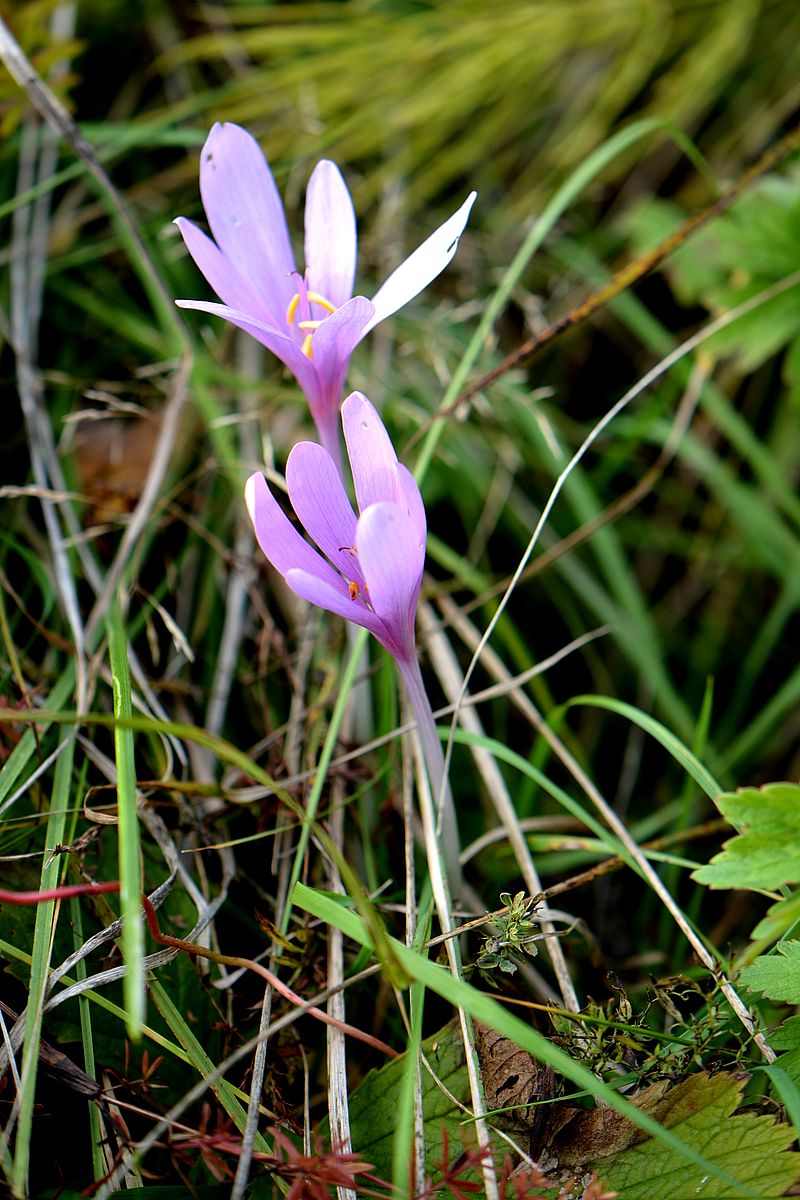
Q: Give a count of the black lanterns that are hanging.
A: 0